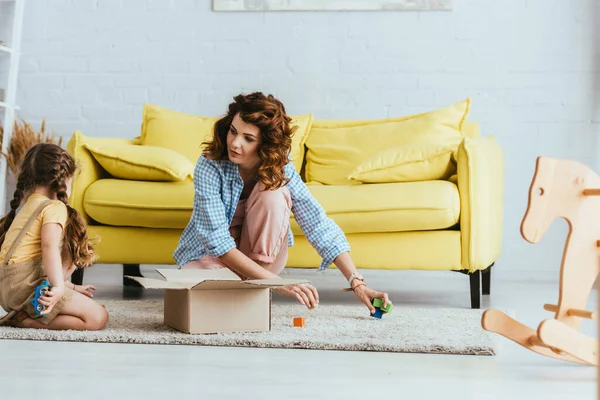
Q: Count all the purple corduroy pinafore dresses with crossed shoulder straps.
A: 0